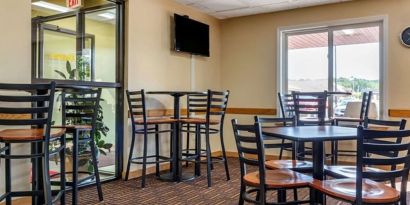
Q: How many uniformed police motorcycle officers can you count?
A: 0